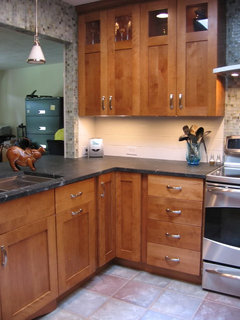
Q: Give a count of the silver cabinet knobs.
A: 12